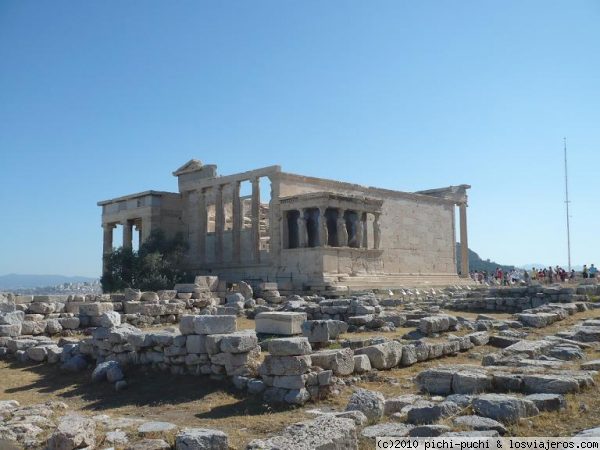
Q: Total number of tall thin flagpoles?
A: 1